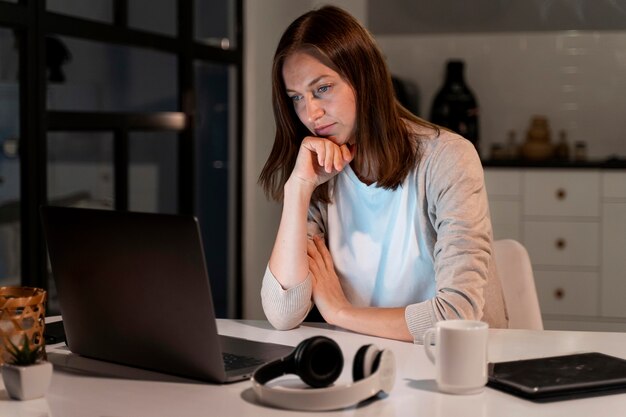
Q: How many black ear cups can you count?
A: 2